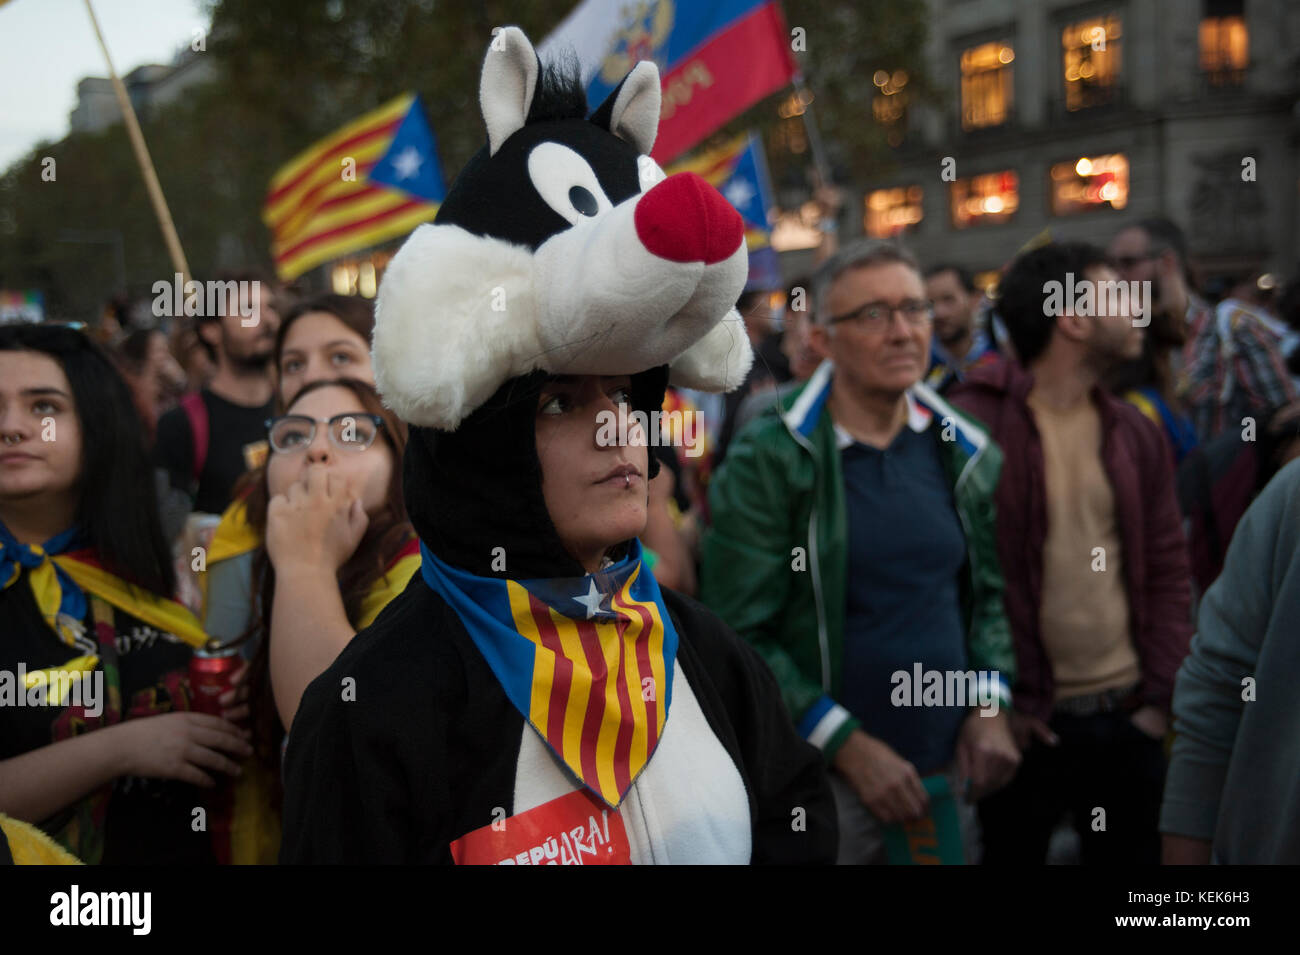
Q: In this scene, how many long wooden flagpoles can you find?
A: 1